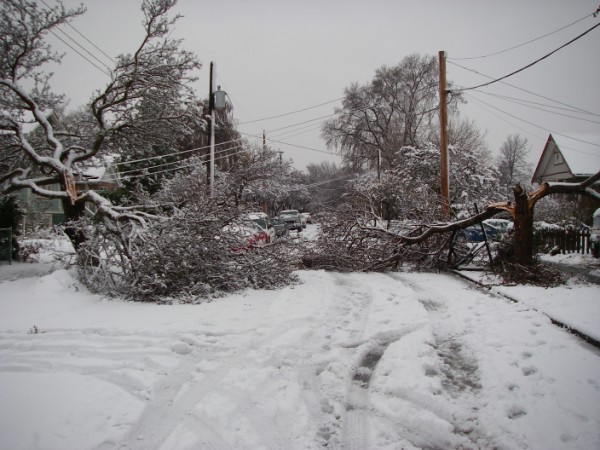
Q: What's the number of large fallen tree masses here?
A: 2